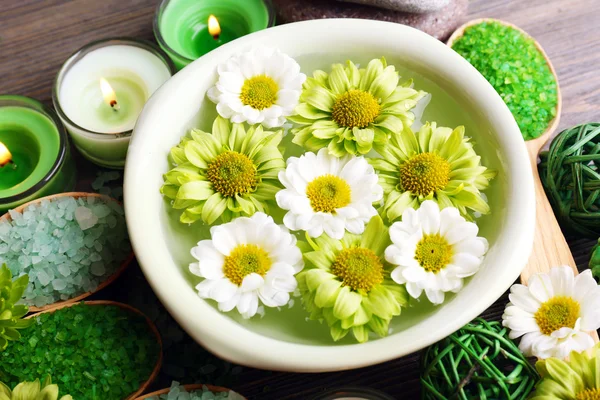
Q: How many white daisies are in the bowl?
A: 4